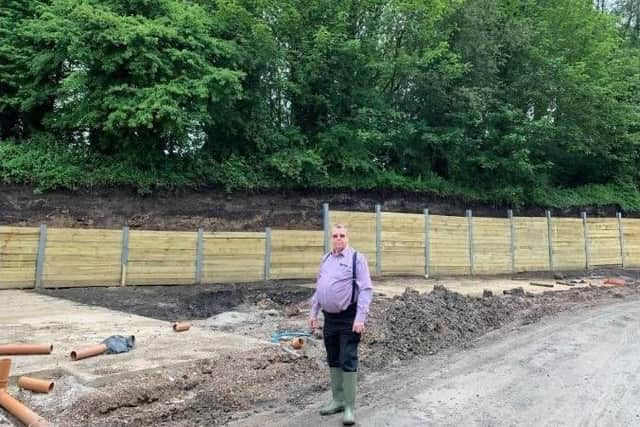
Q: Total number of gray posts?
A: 12